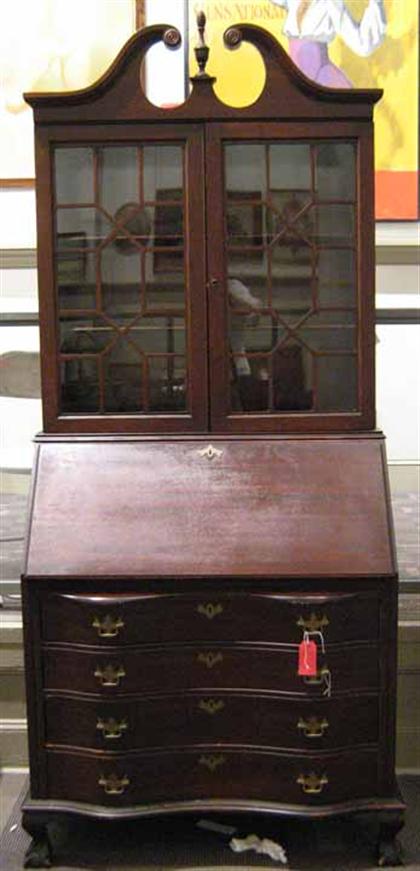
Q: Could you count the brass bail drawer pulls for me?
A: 8